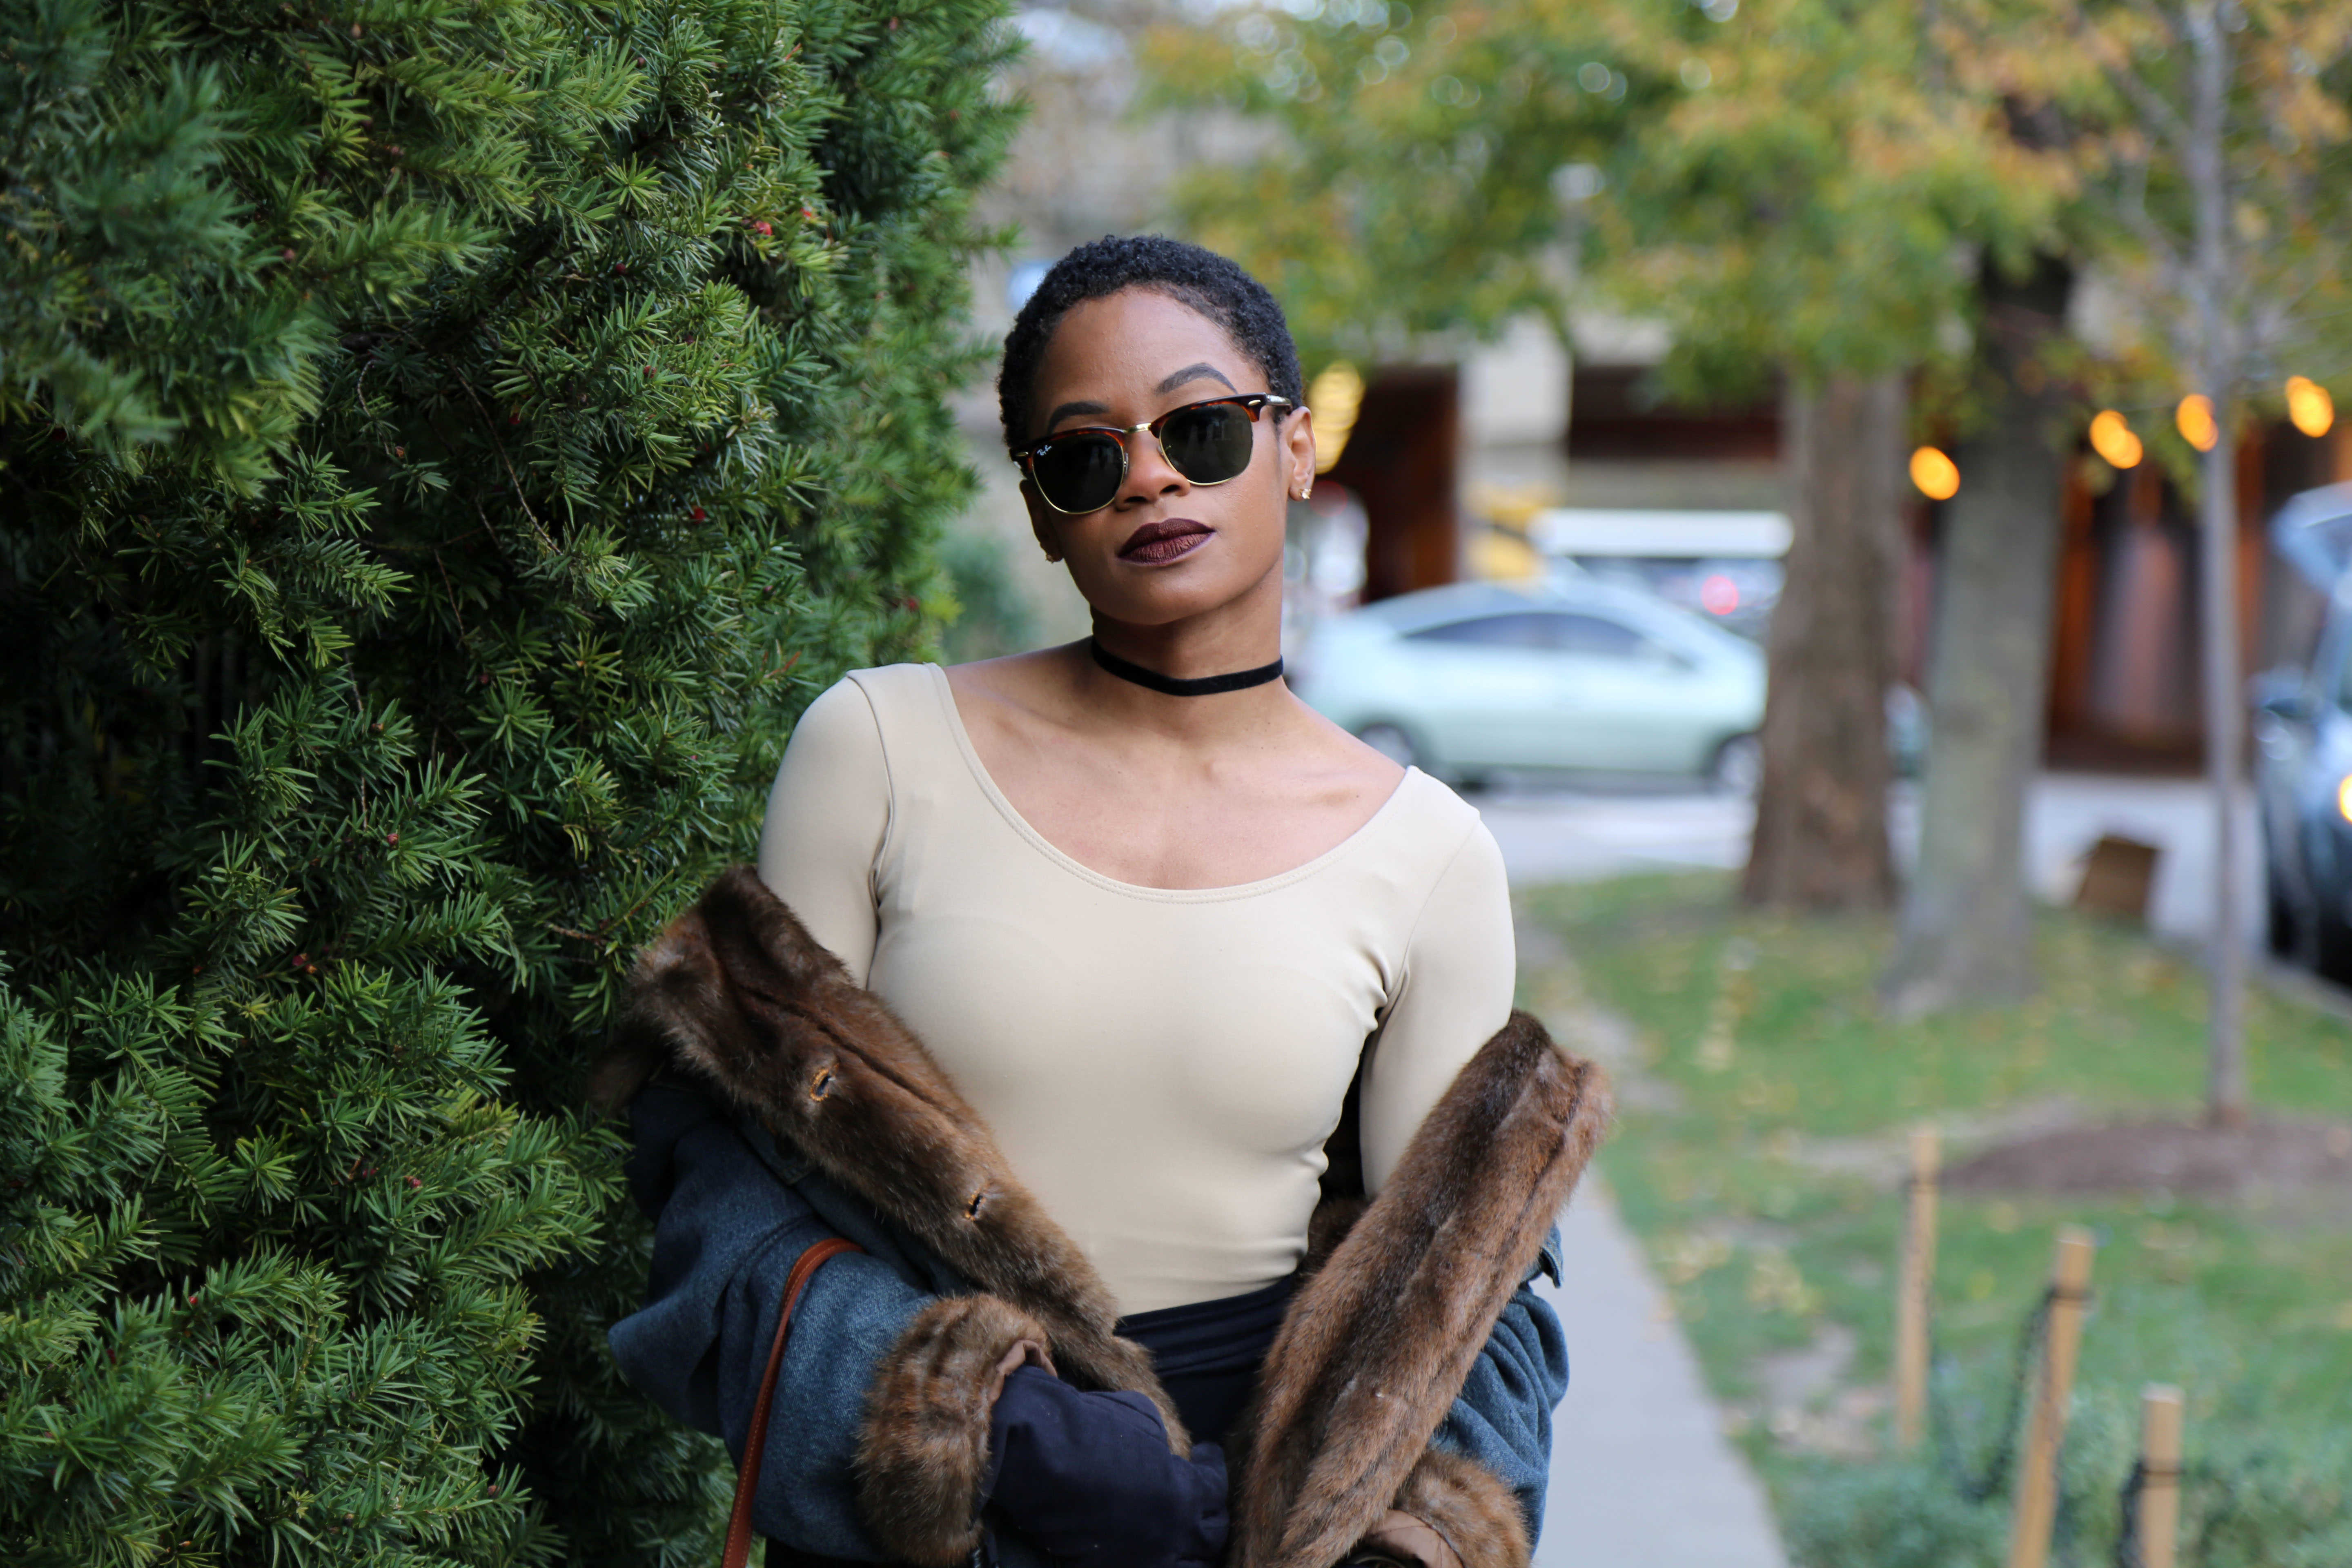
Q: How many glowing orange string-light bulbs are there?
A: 4